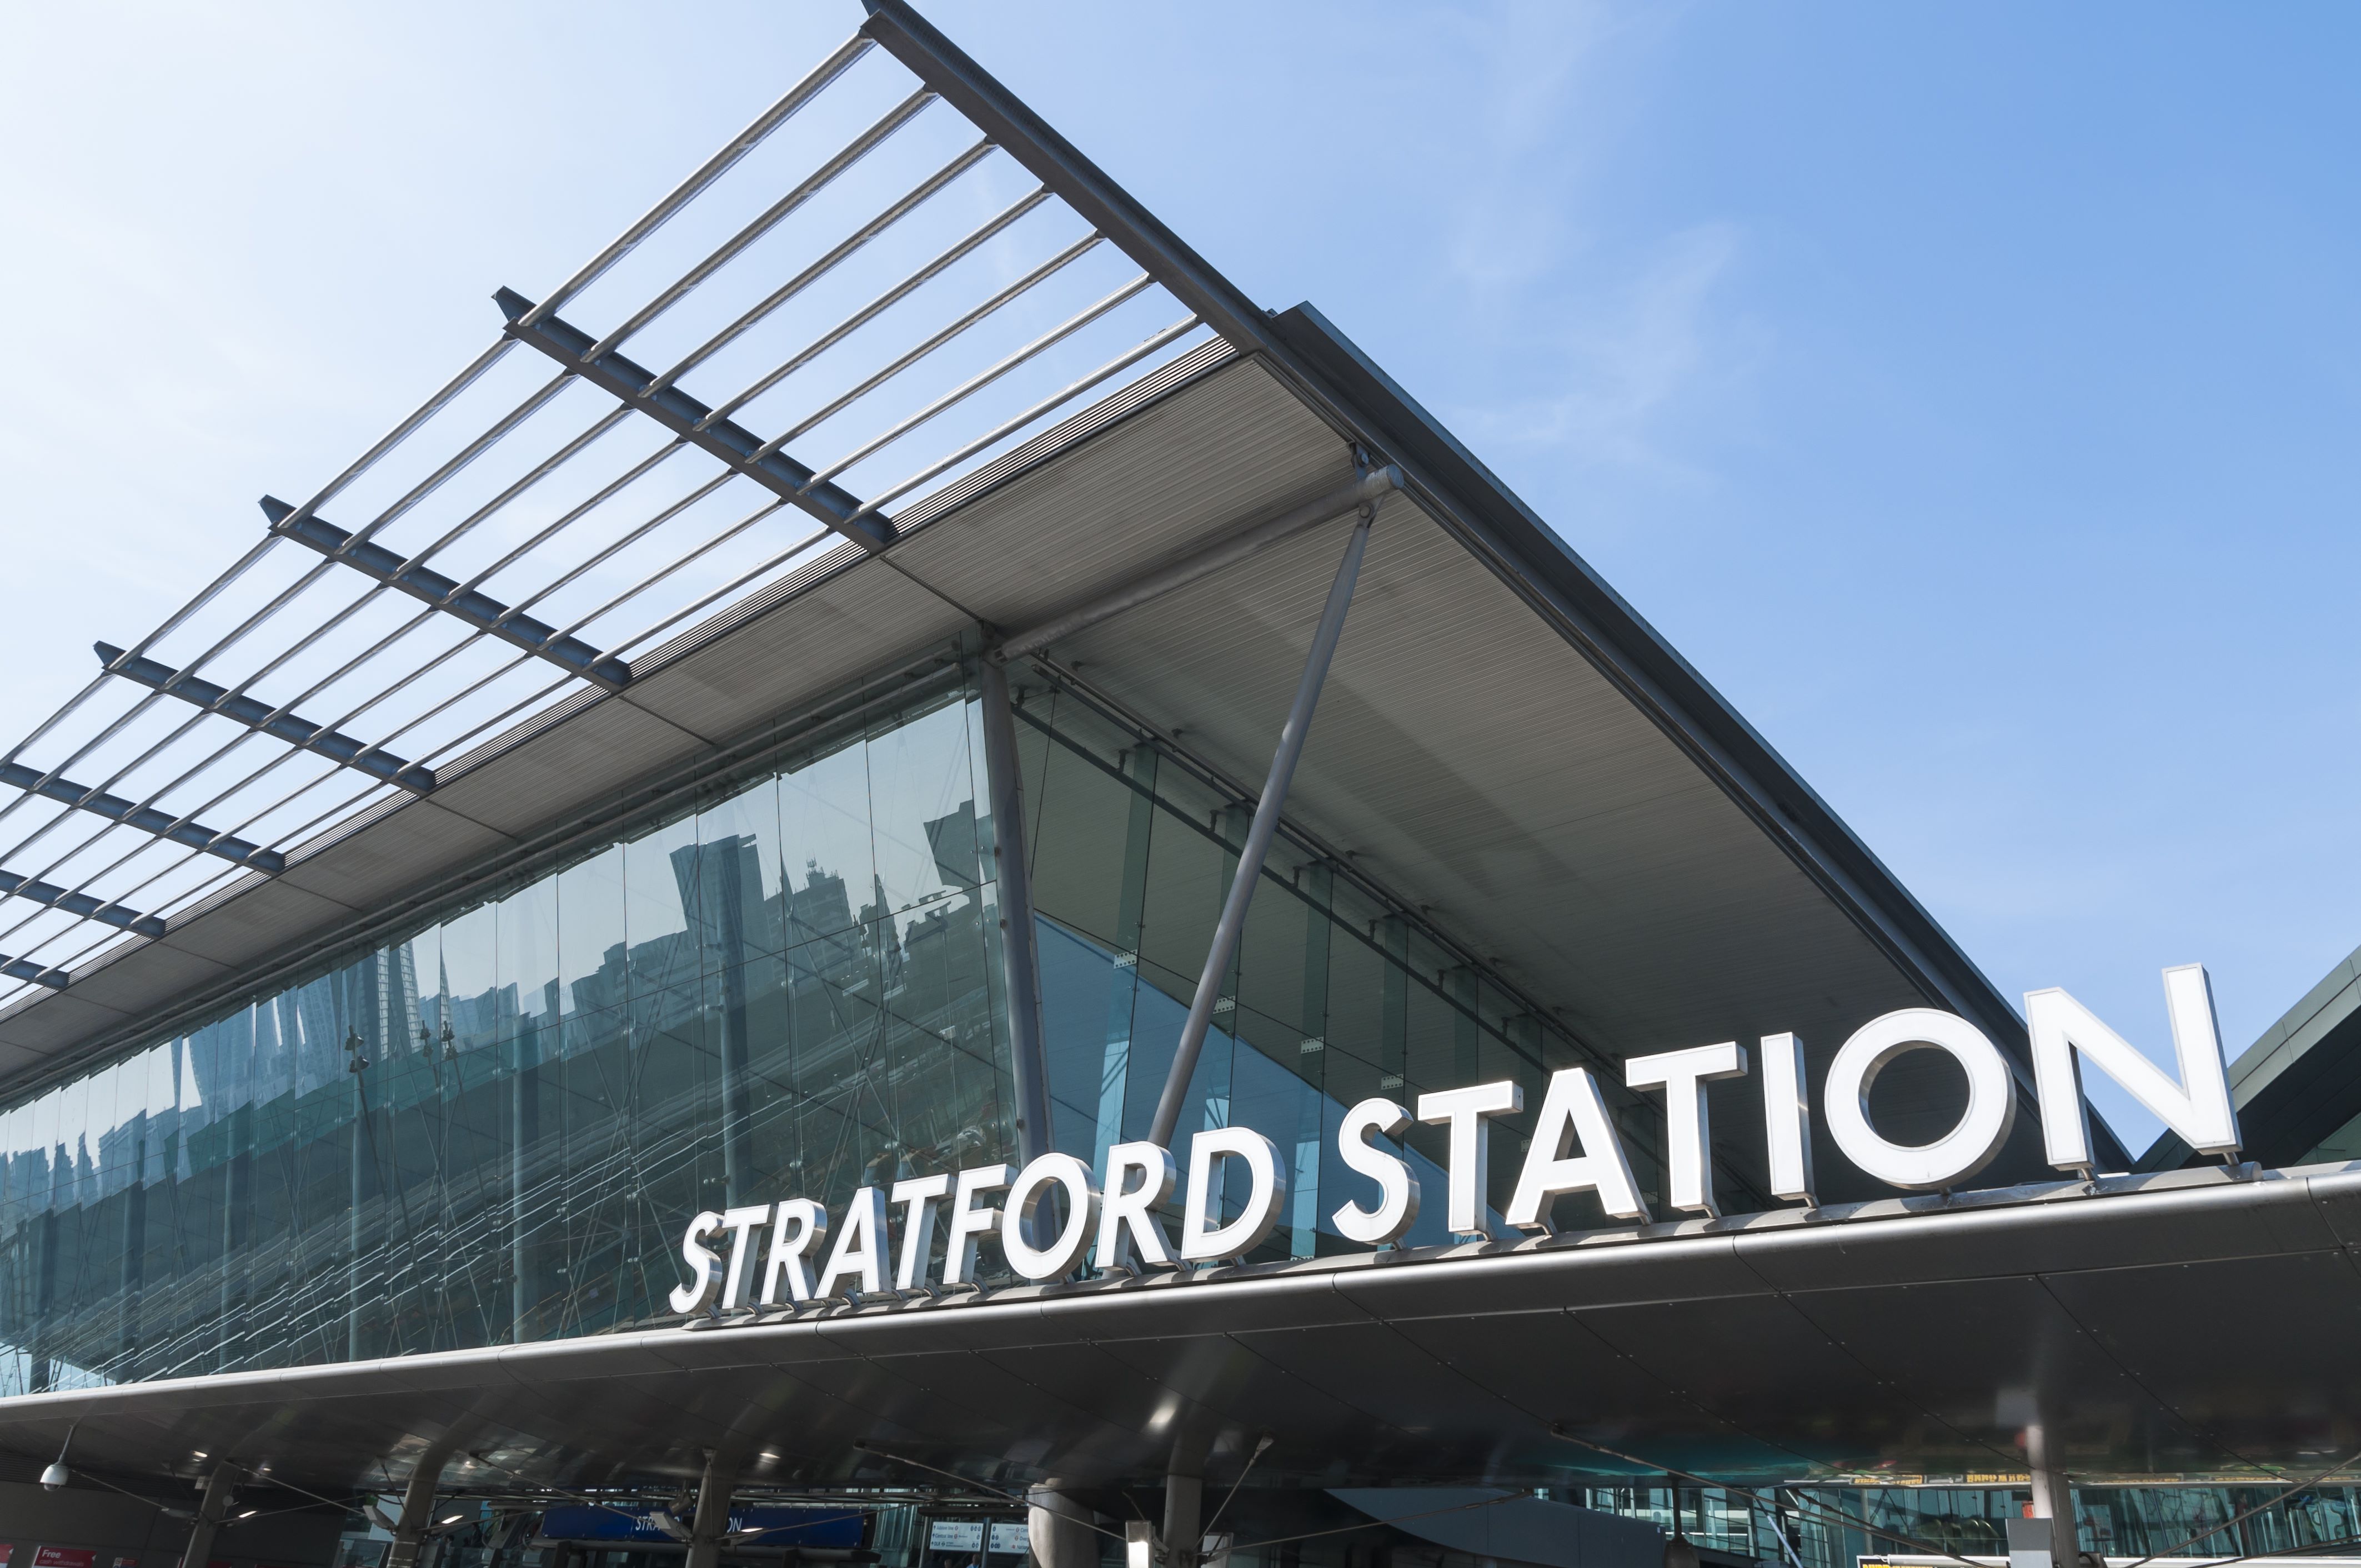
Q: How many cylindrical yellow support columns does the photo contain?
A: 0